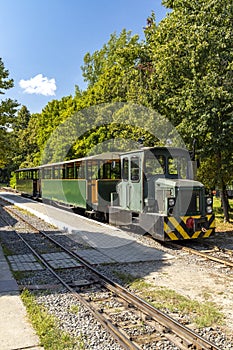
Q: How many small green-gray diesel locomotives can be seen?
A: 1